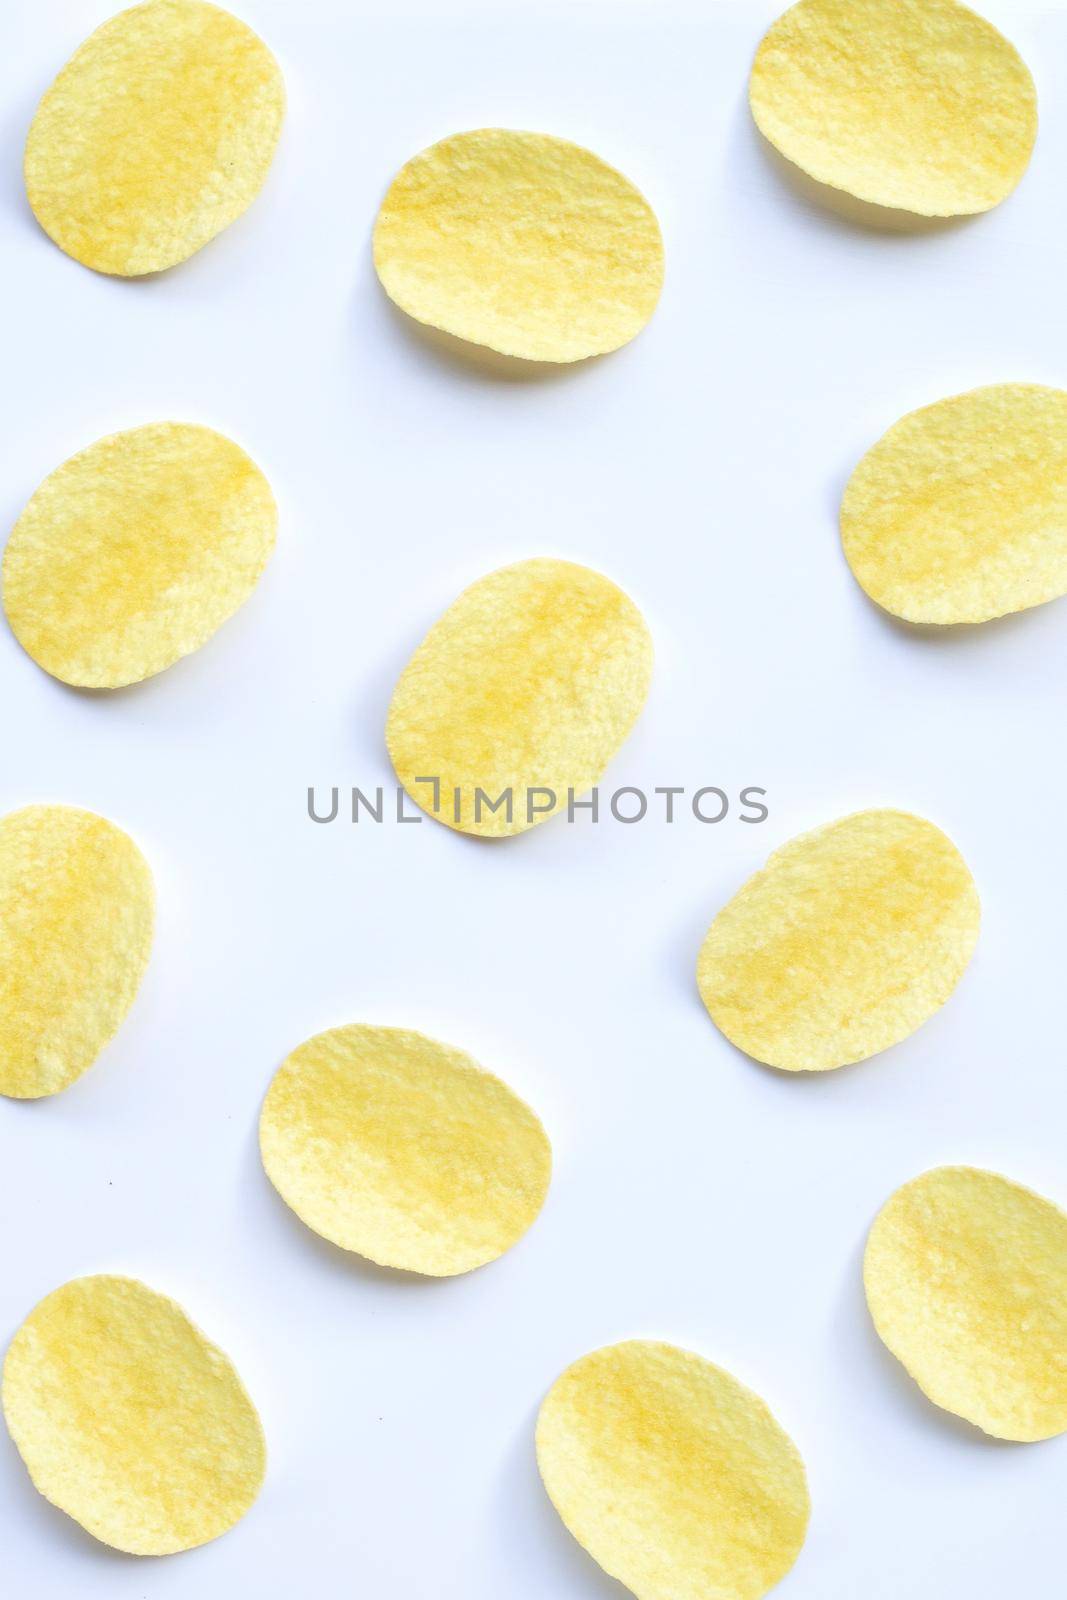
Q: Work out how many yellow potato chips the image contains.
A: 12